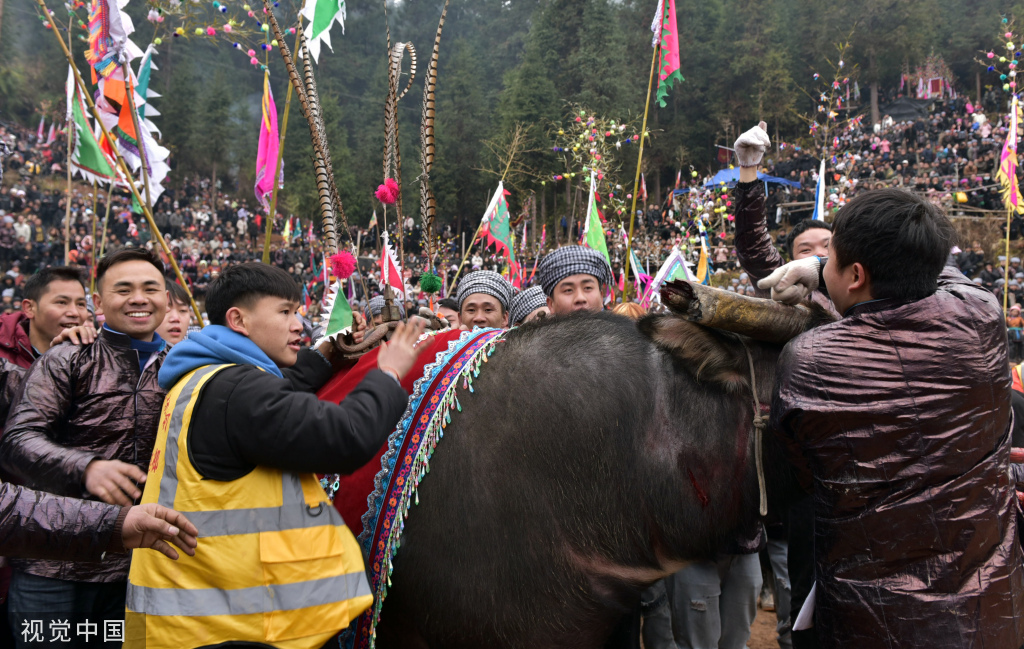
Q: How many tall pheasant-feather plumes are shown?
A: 5